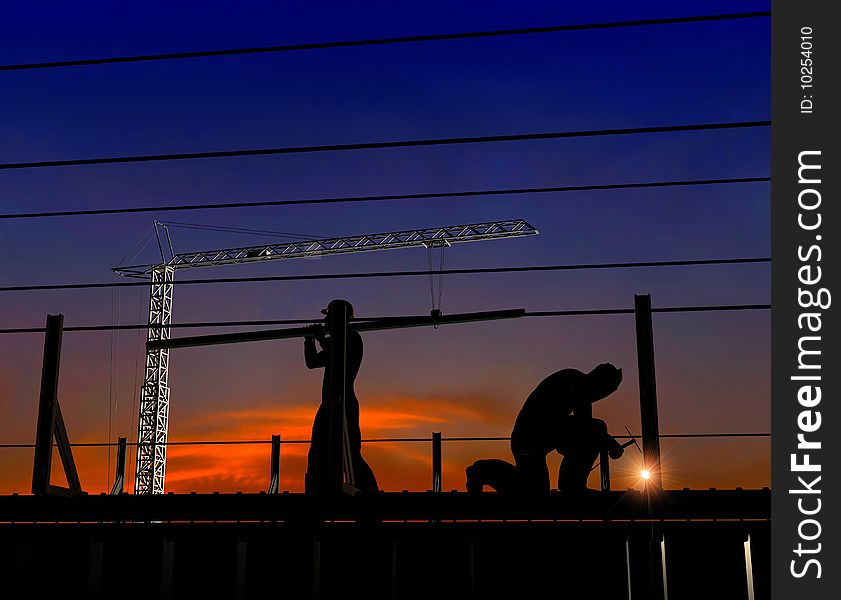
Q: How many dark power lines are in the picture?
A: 6